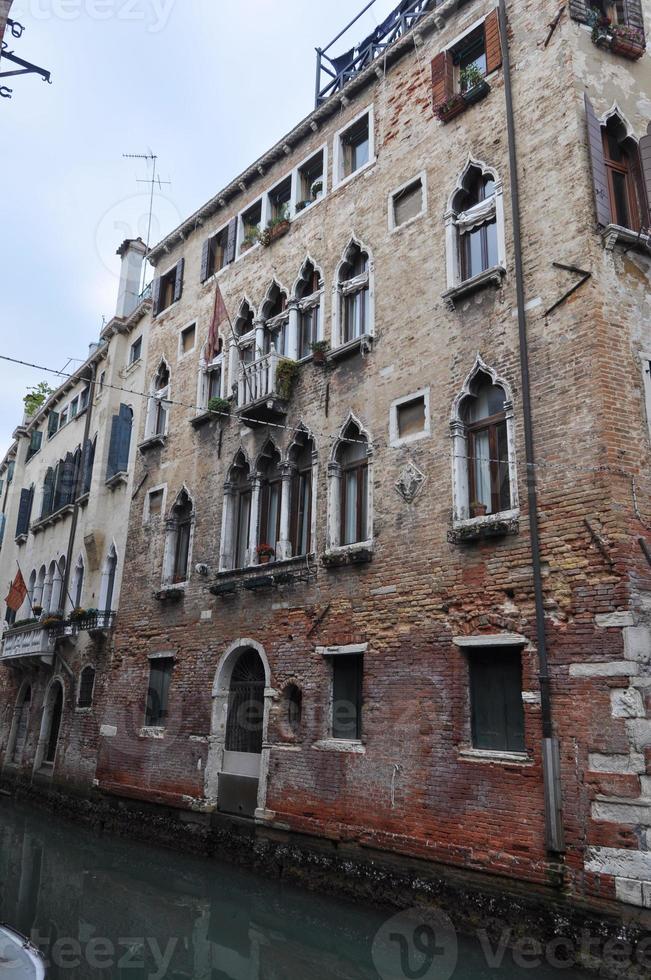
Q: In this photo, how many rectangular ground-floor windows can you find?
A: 3